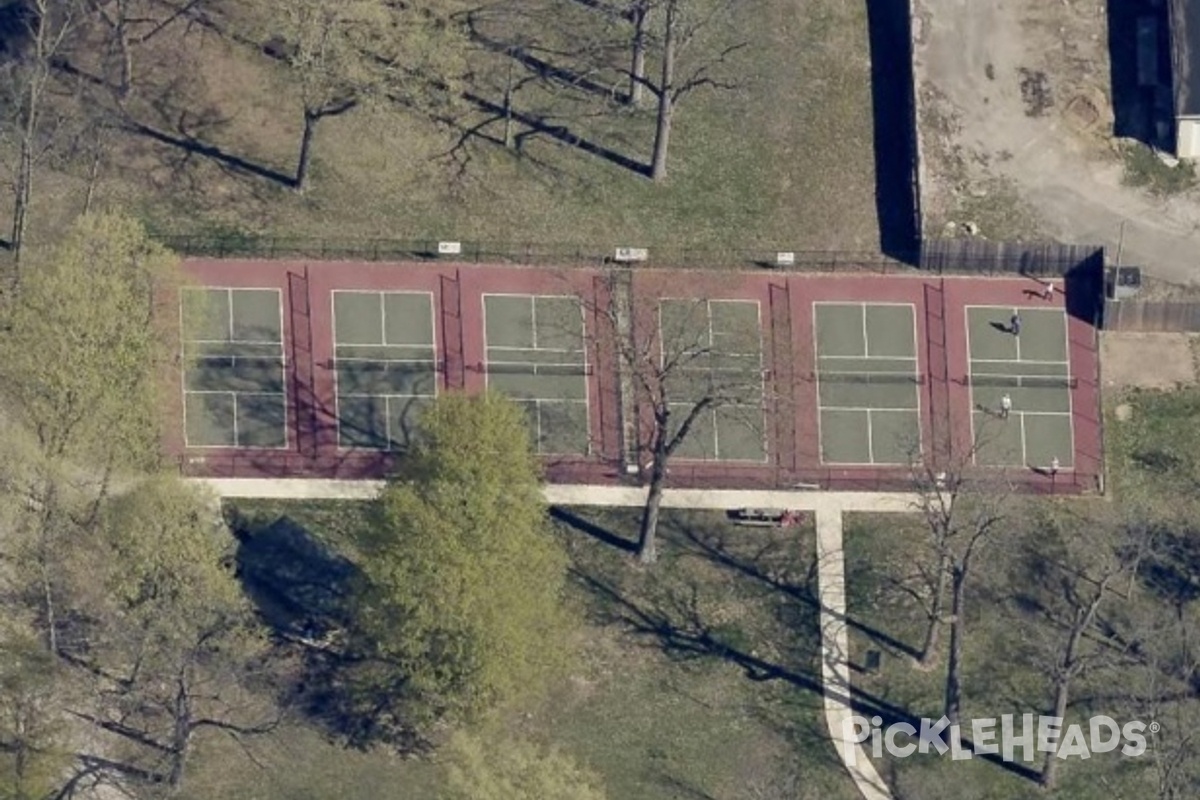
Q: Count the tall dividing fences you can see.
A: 5